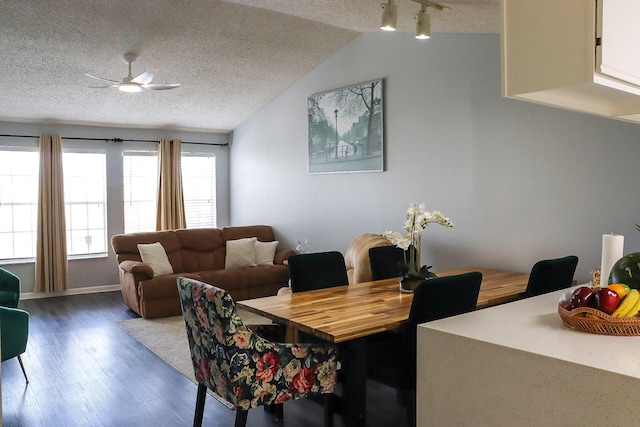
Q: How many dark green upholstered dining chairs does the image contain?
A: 4